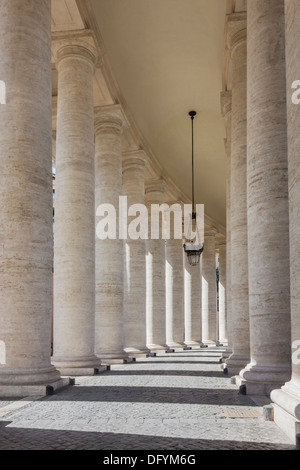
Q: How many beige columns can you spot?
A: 13